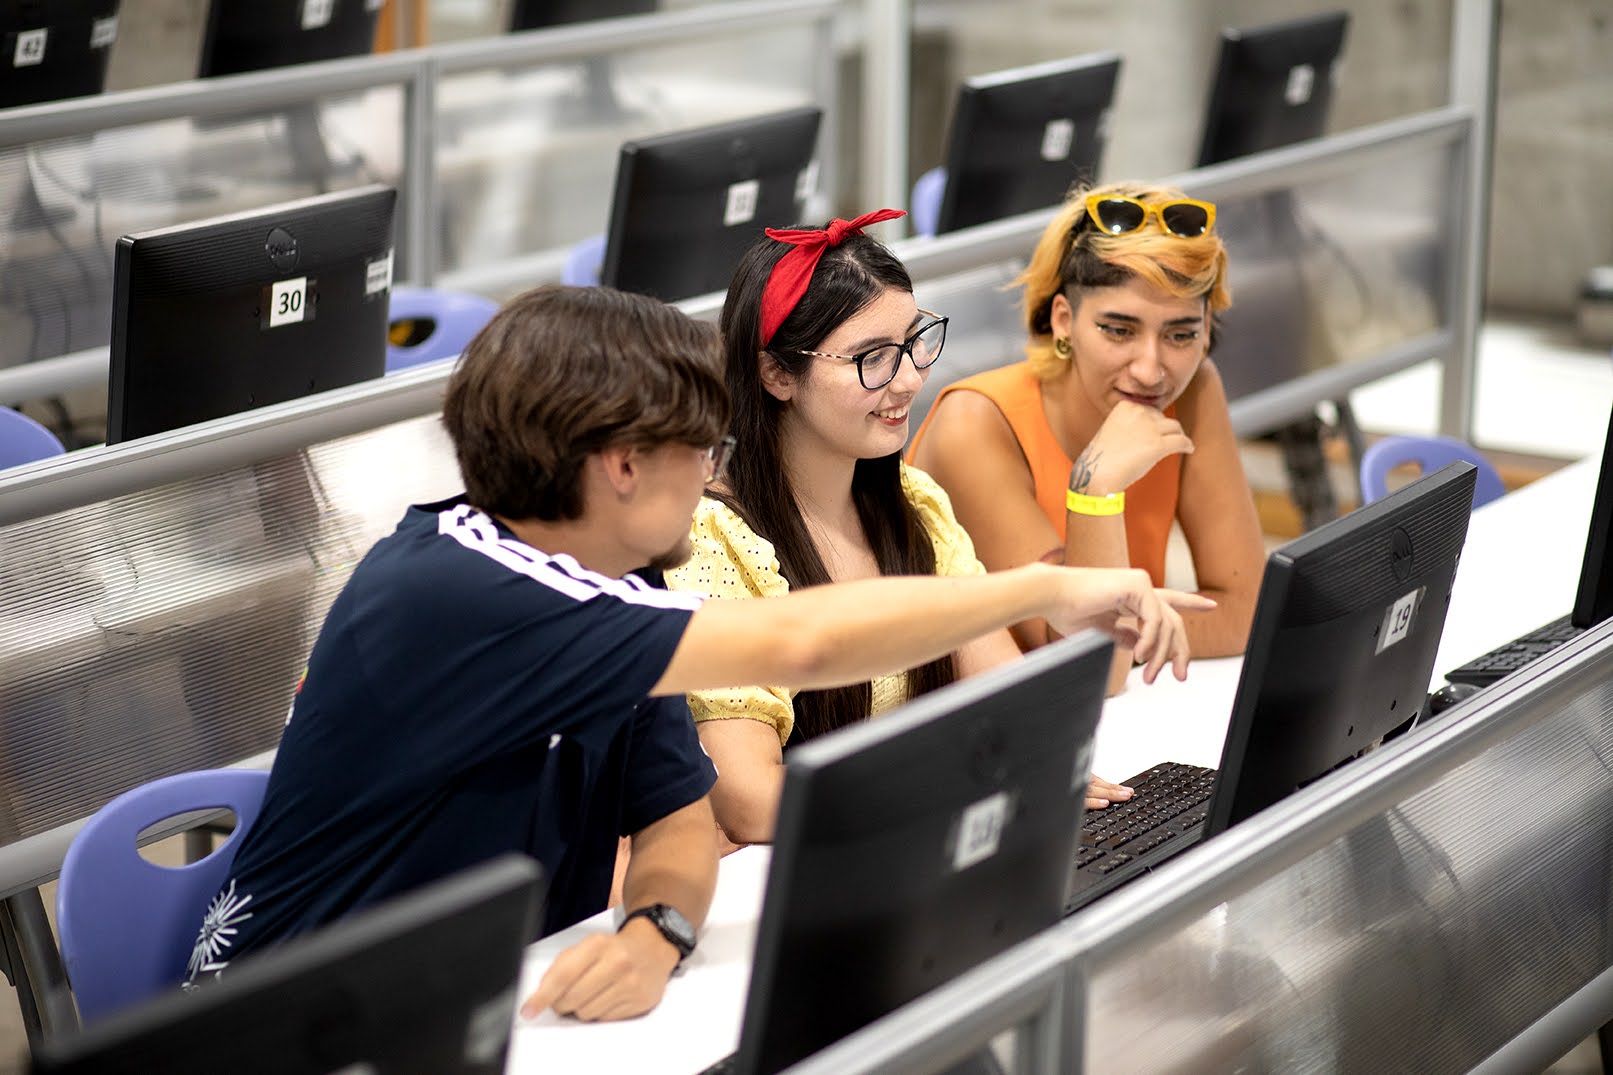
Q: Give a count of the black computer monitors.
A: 11